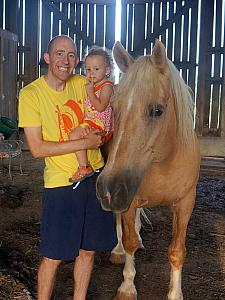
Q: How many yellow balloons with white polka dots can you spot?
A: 0